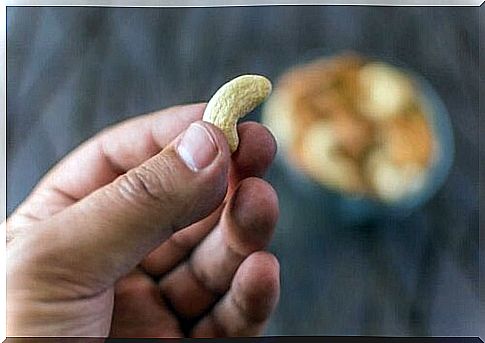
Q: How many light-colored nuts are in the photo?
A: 5